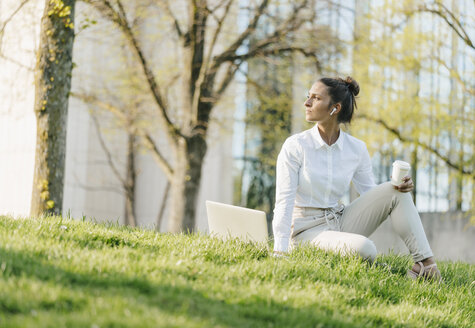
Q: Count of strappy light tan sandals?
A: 1